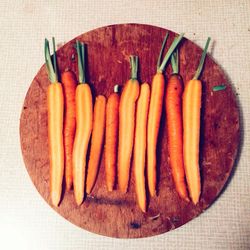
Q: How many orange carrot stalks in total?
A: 10